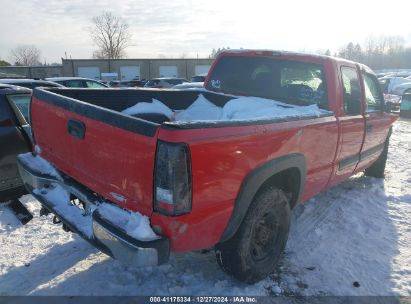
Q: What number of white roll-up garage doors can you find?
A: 4